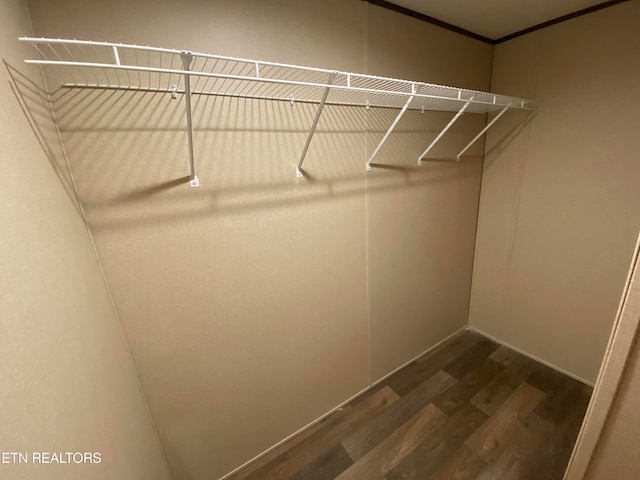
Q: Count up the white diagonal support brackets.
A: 5